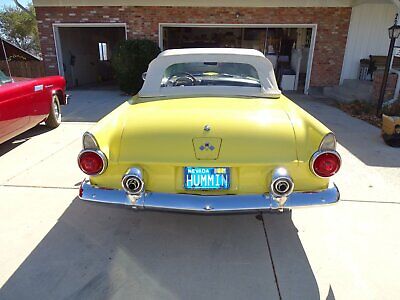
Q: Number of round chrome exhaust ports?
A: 2